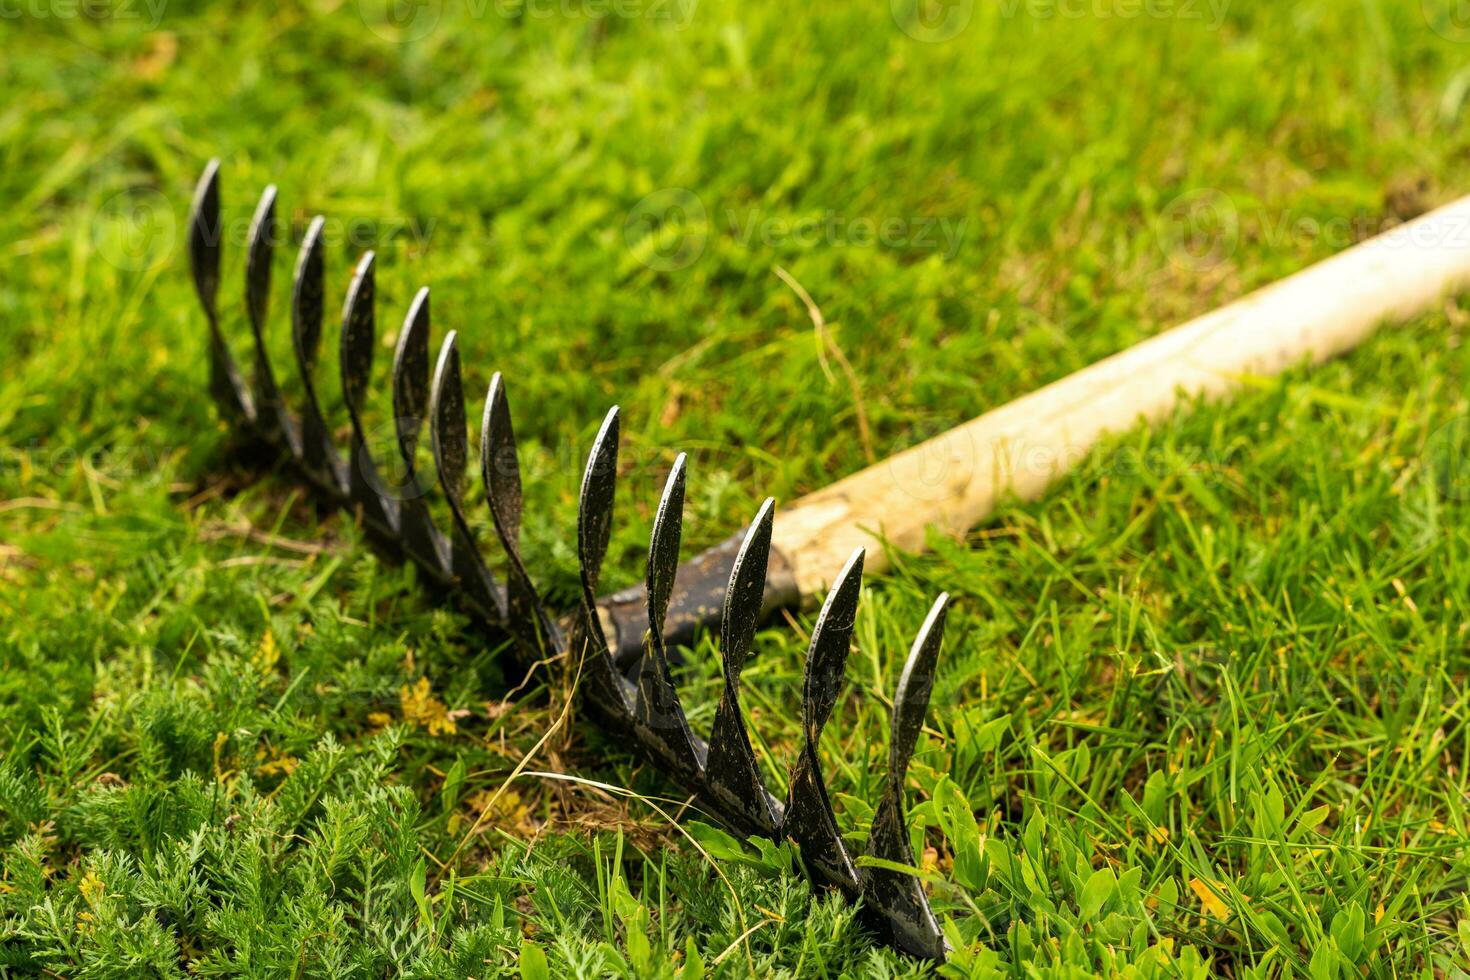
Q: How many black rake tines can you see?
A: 12